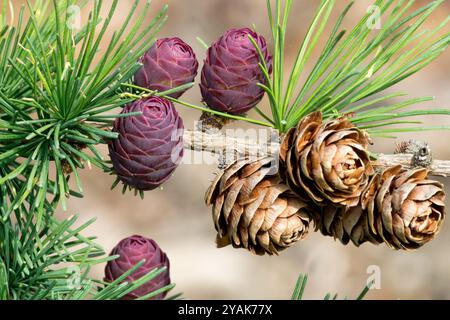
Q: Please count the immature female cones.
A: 4